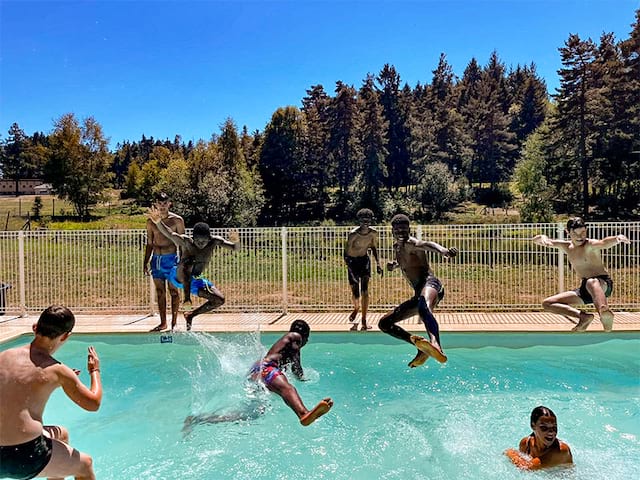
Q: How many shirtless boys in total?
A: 7